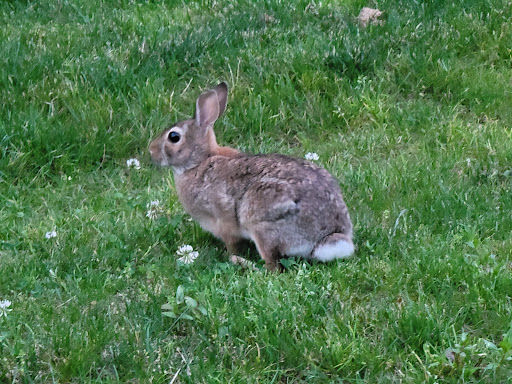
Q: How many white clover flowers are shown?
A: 6